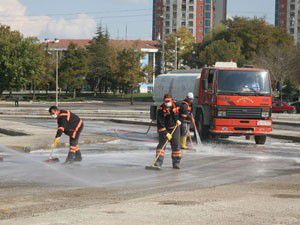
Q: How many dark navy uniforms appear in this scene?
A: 3